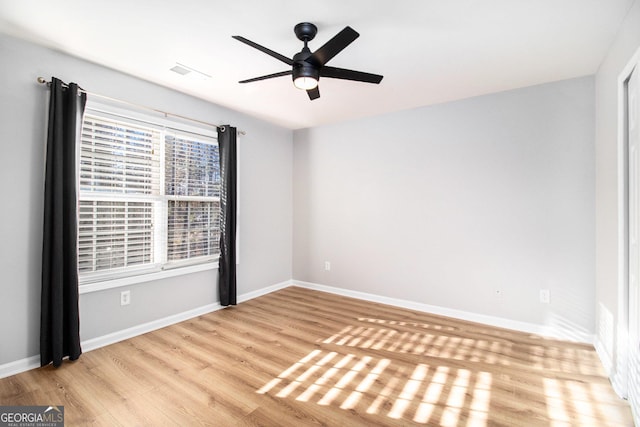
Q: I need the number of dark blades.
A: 5